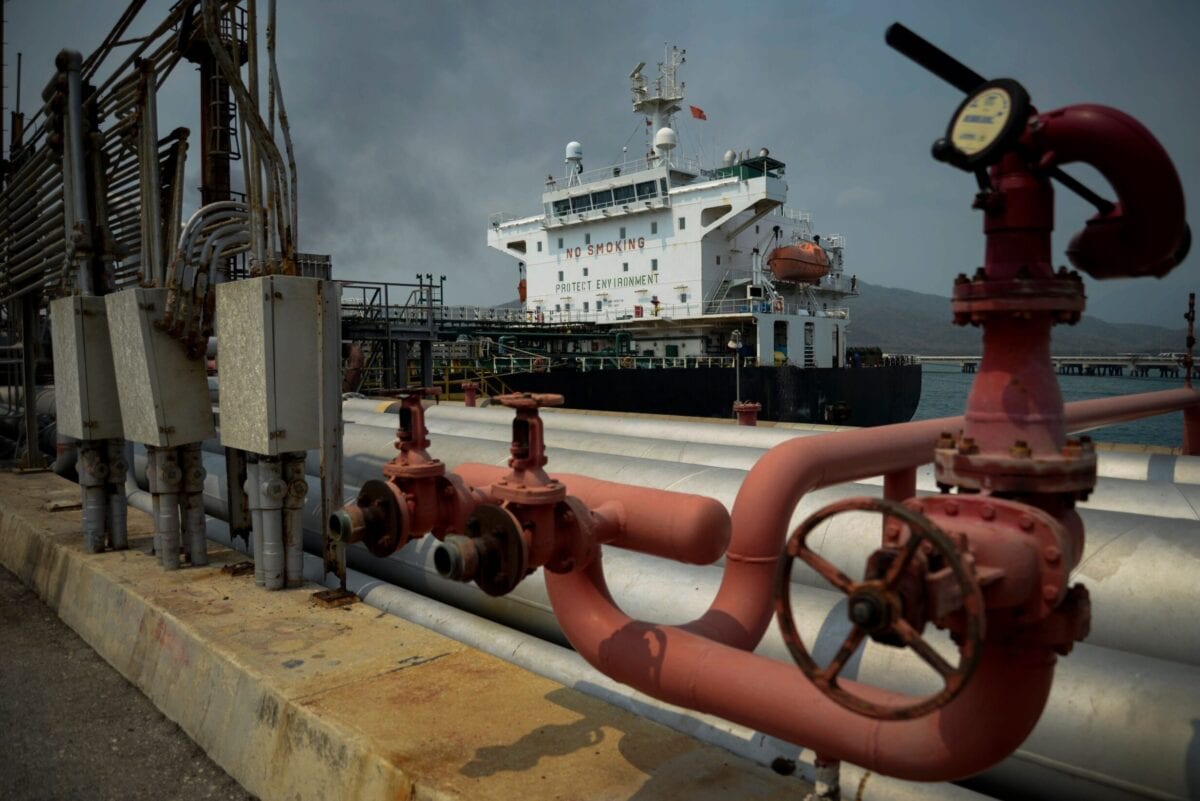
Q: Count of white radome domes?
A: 2